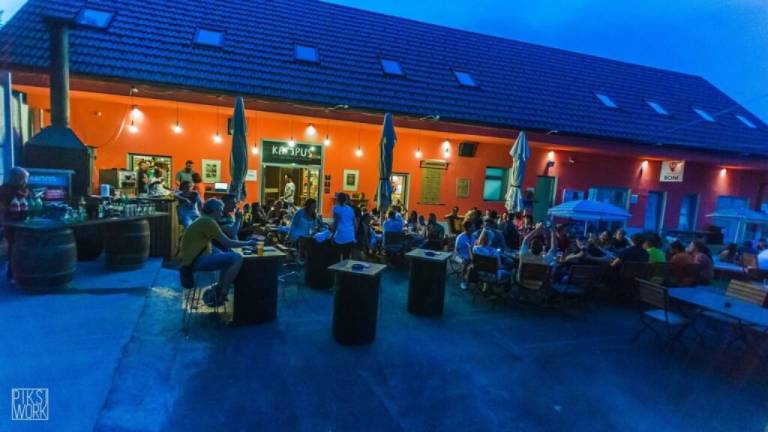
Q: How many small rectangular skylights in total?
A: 9